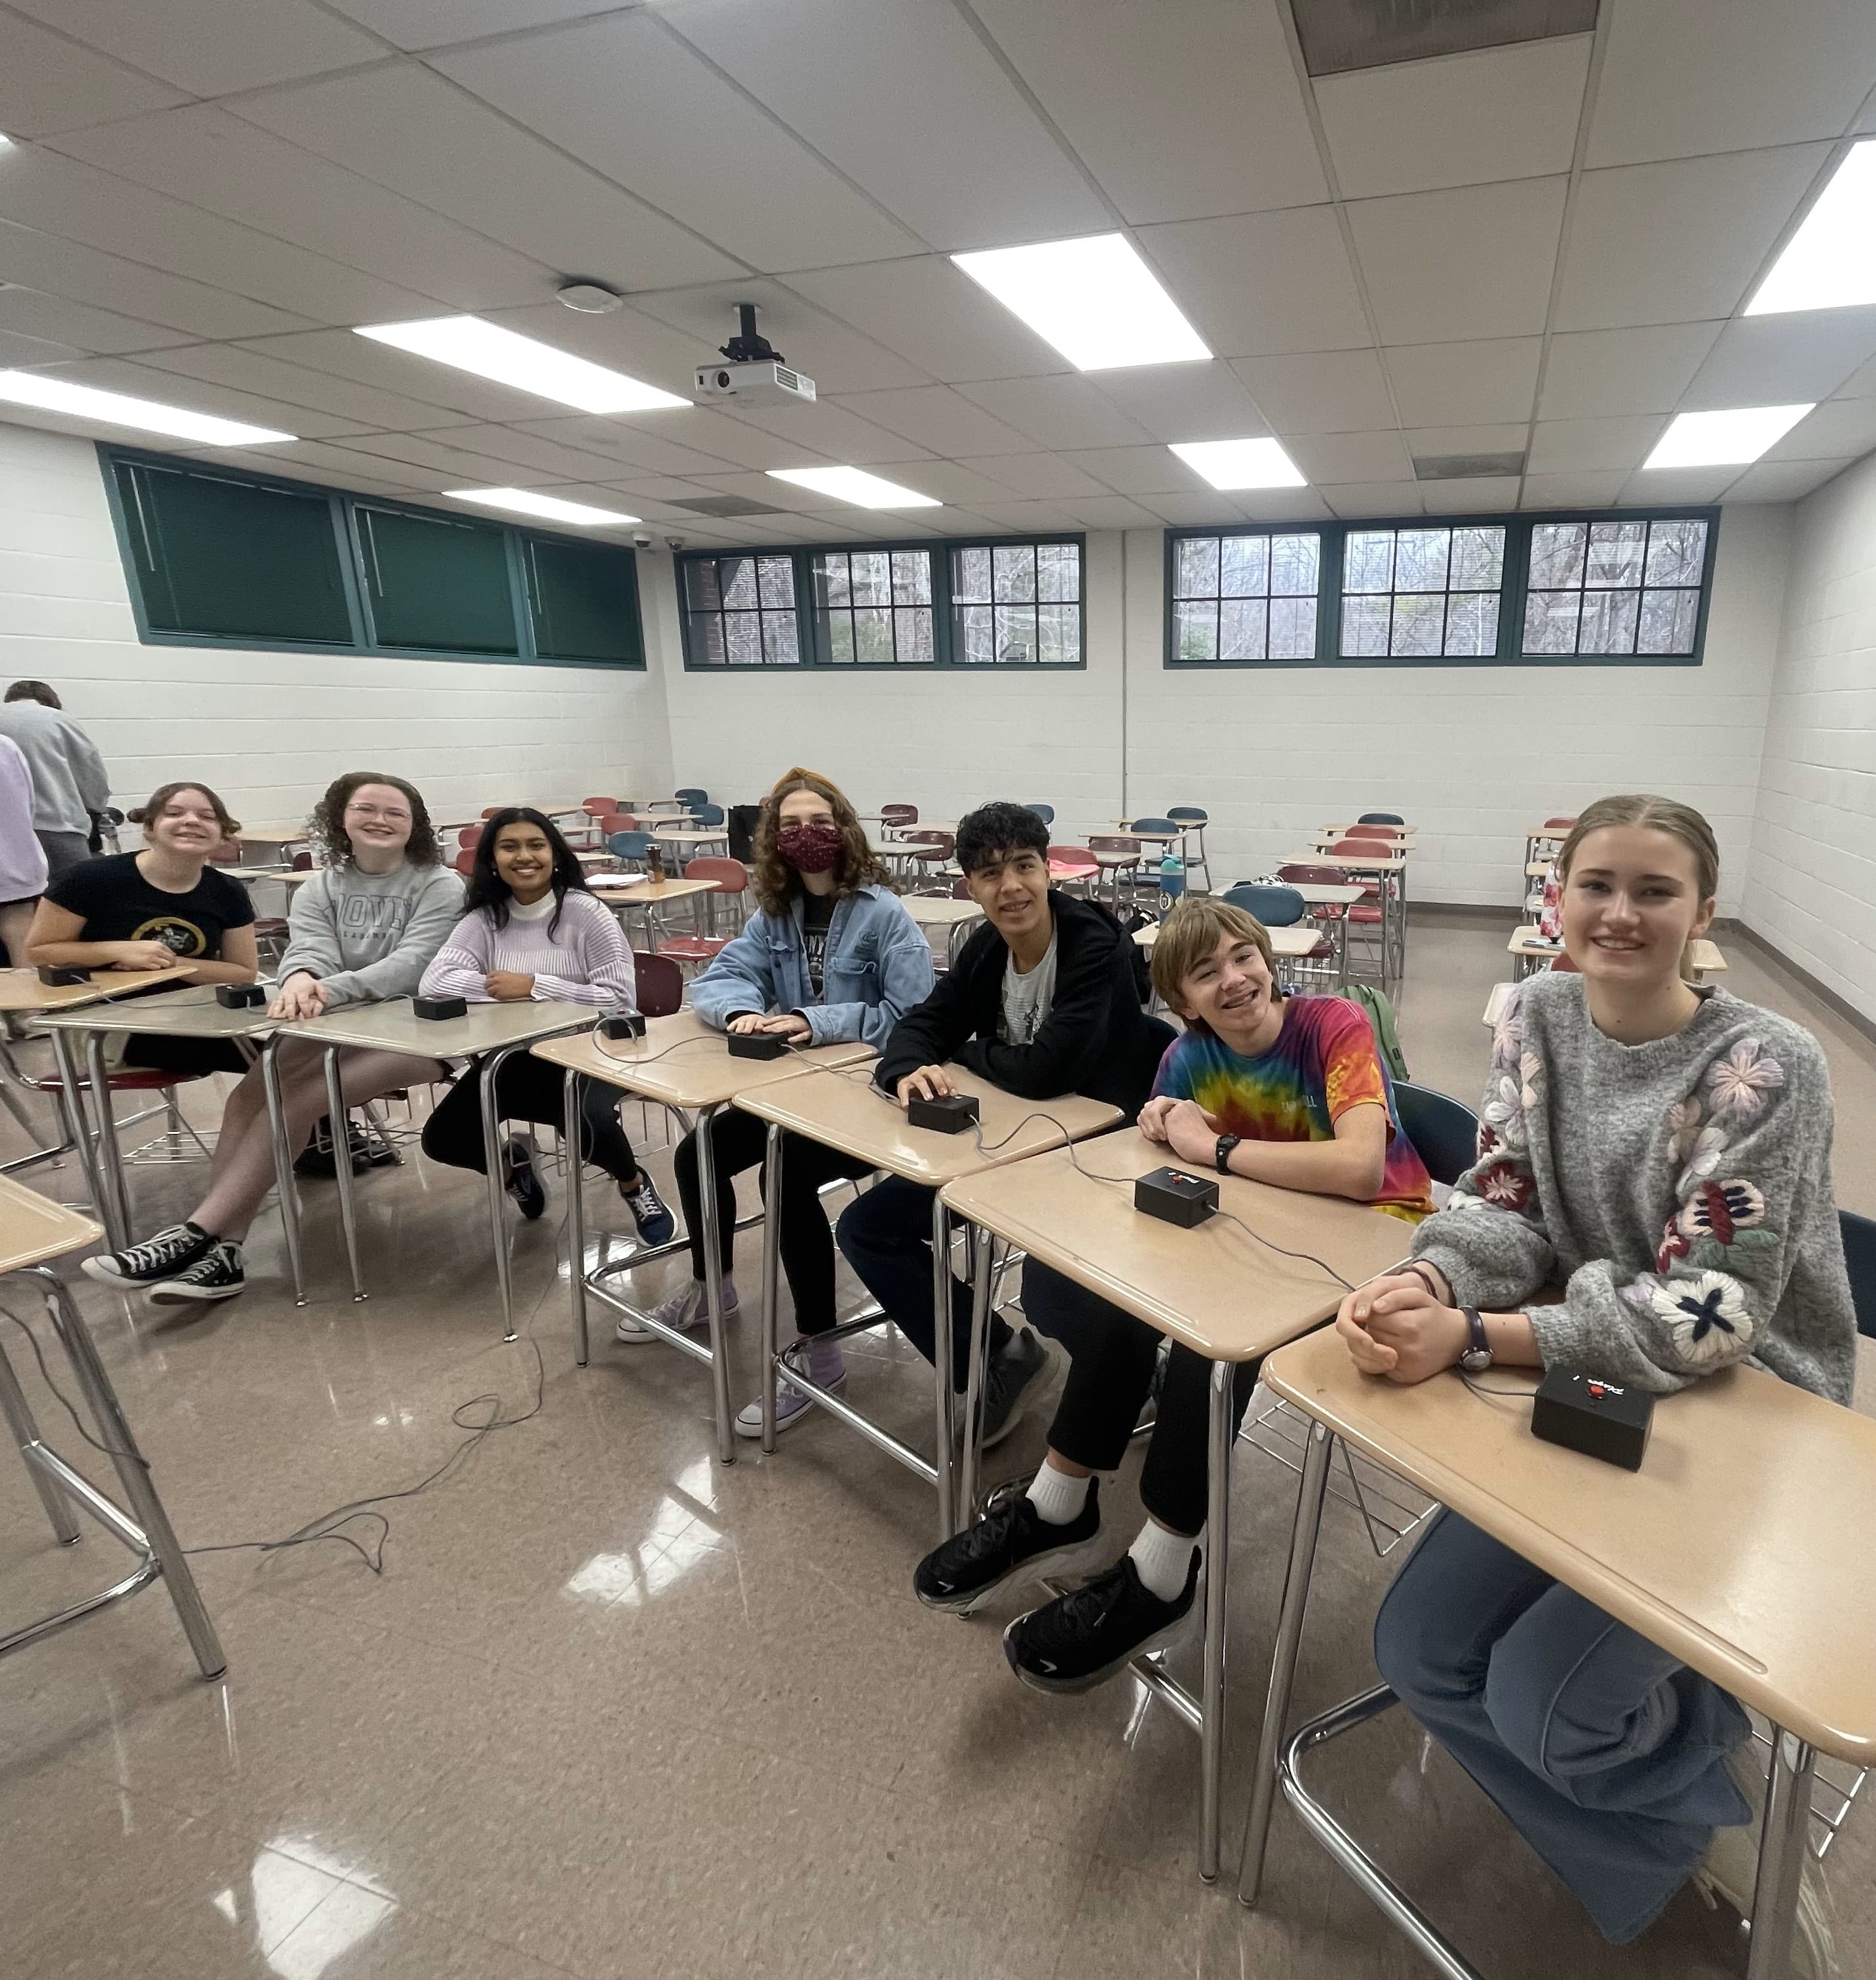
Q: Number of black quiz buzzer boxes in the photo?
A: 8